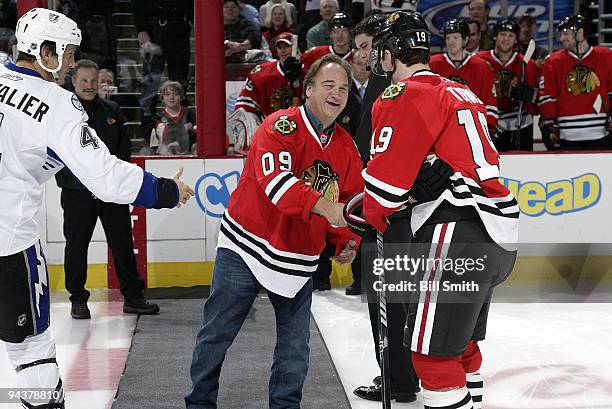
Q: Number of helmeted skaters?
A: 6